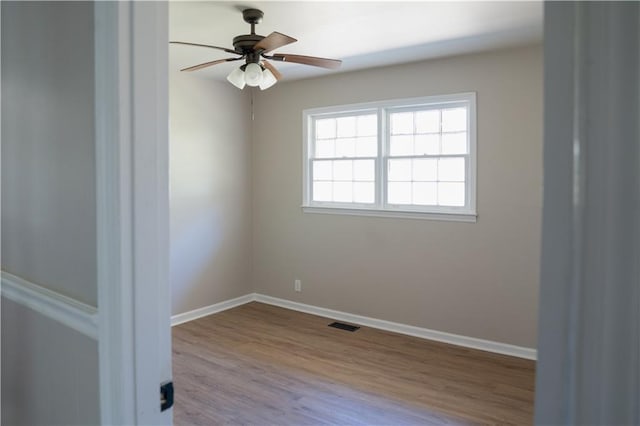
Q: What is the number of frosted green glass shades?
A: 0